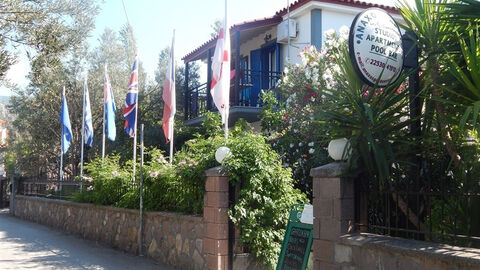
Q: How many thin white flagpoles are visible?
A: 6